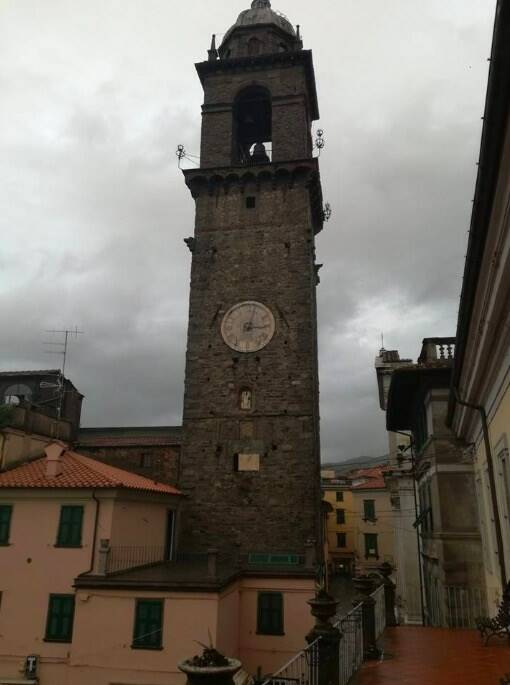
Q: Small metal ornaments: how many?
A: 3